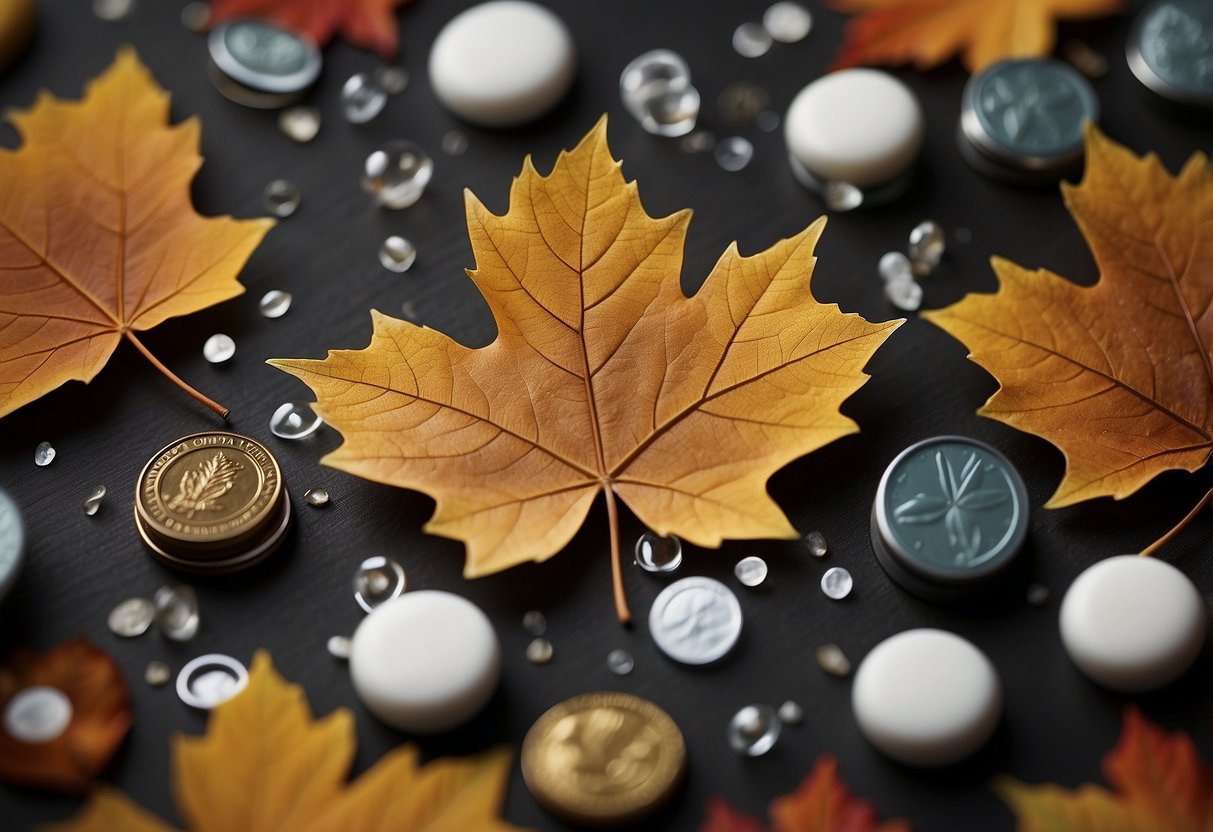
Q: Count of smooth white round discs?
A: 5